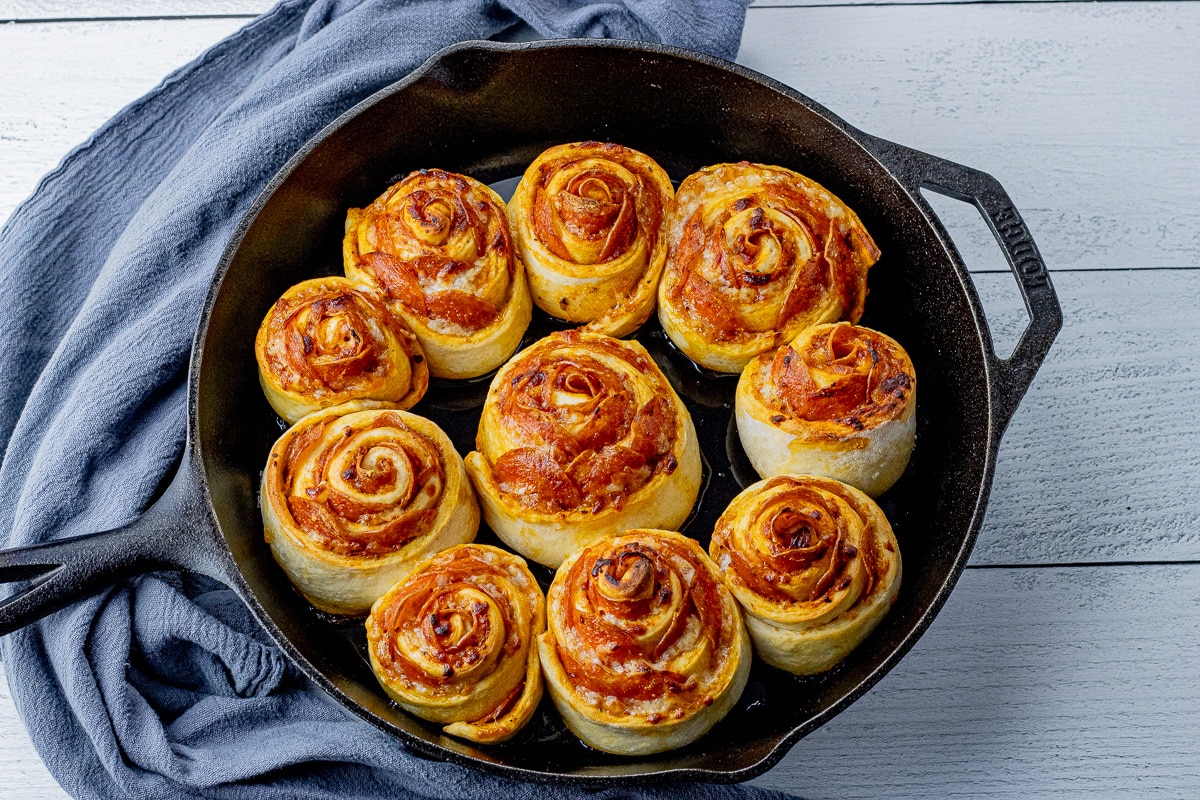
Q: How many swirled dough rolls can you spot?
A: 10